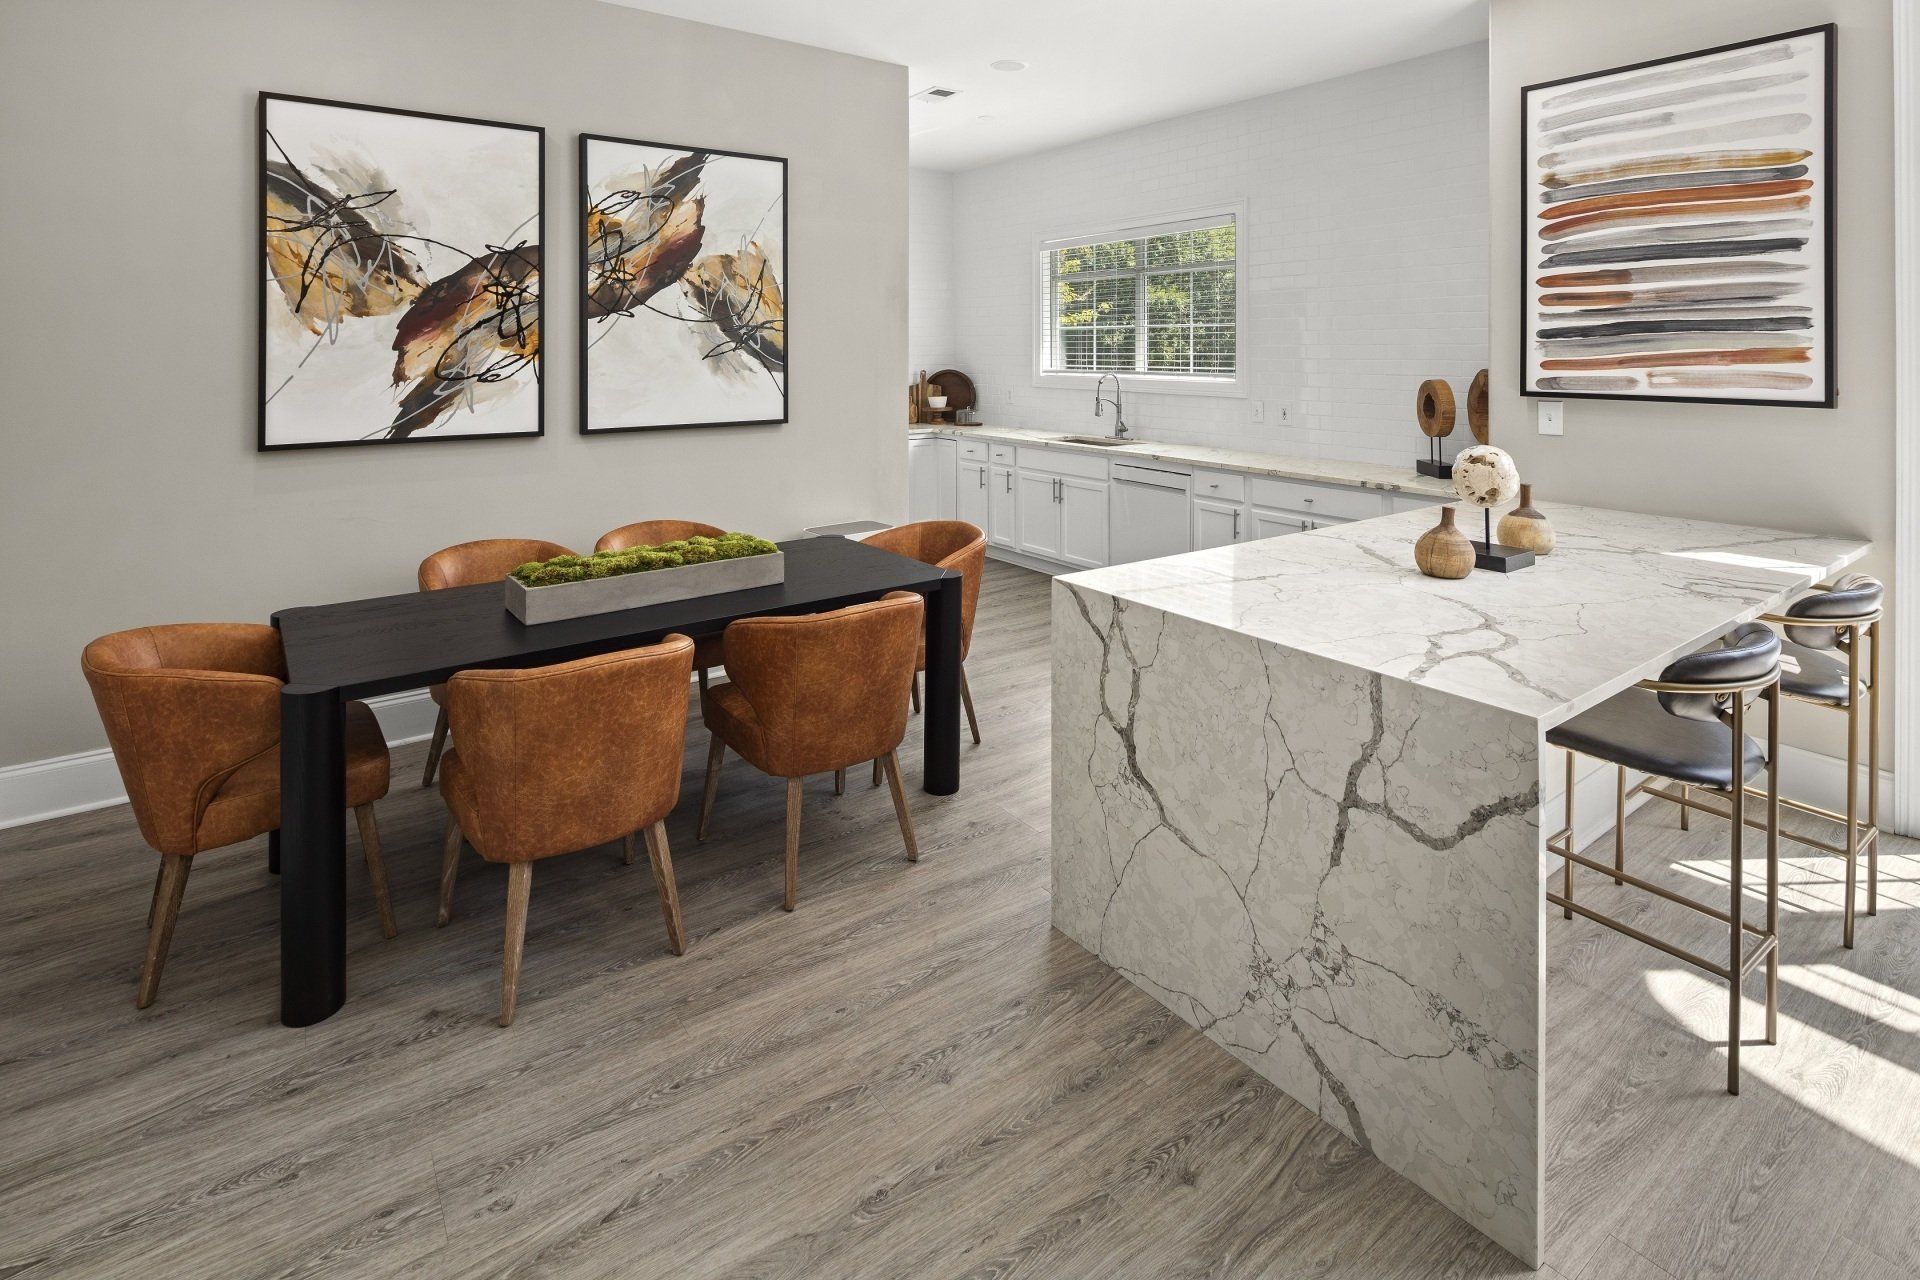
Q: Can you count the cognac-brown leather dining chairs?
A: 6